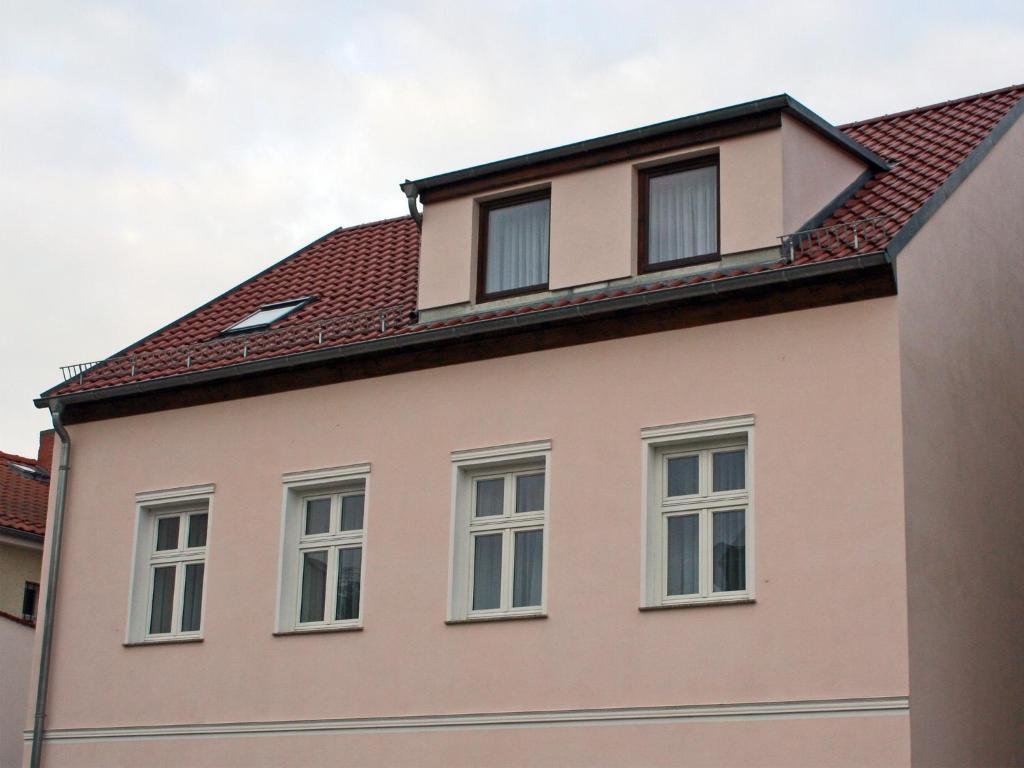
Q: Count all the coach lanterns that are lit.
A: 0